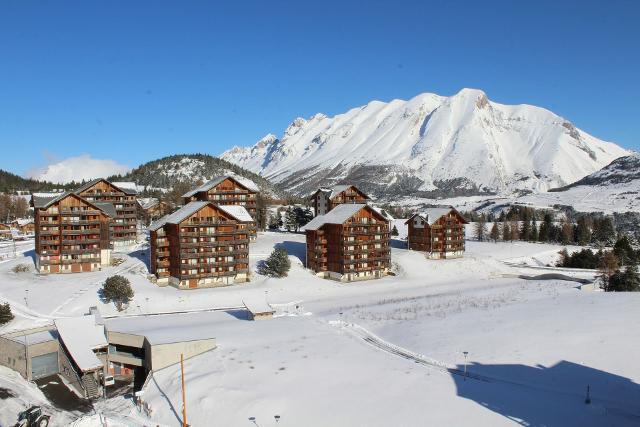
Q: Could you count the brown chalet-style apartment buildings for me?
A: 7